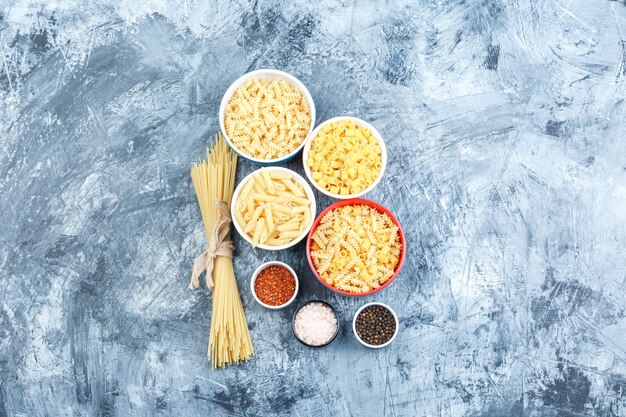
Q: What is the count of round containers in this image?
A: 7